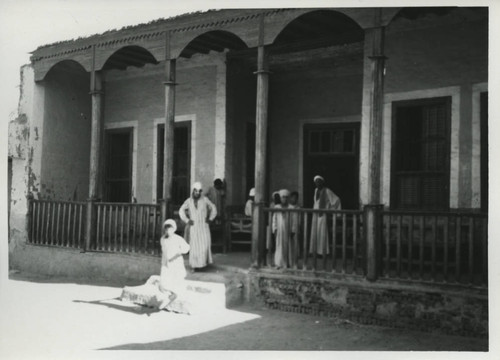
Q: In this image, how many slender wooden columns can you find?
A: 4